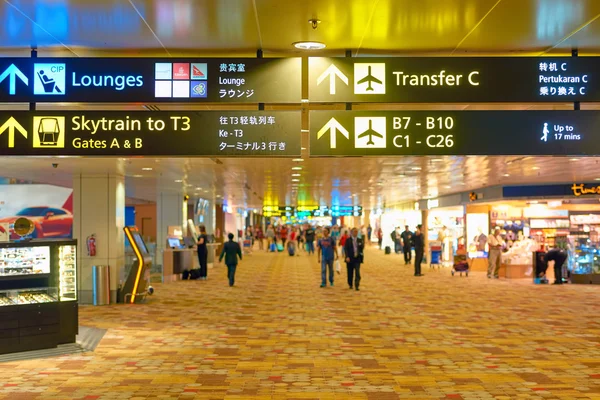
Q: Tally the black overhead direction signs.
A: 4